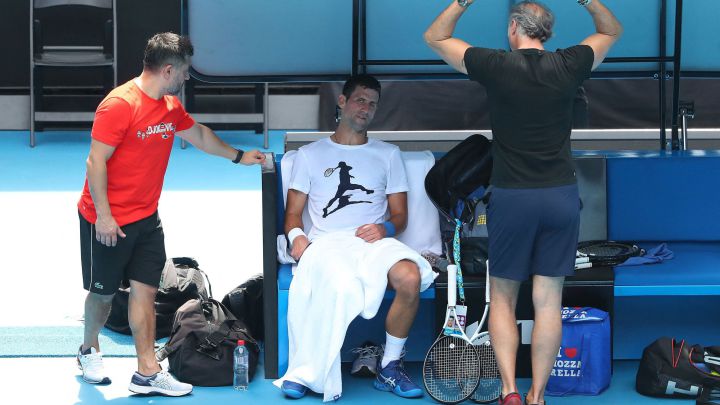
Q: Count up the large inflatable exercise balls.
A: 0